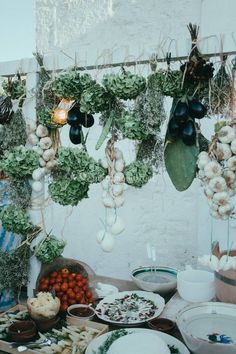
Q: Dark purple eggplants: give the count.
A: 7